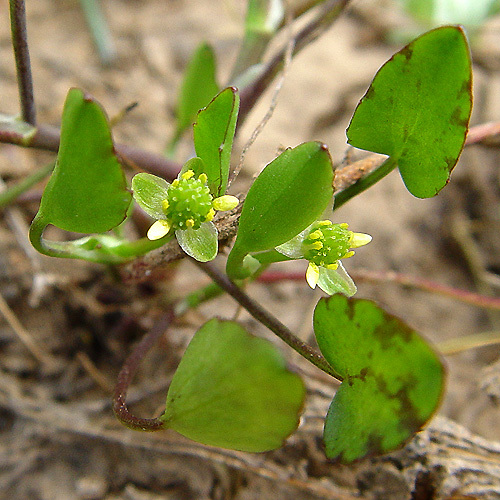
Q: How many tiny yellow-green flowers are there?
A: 2